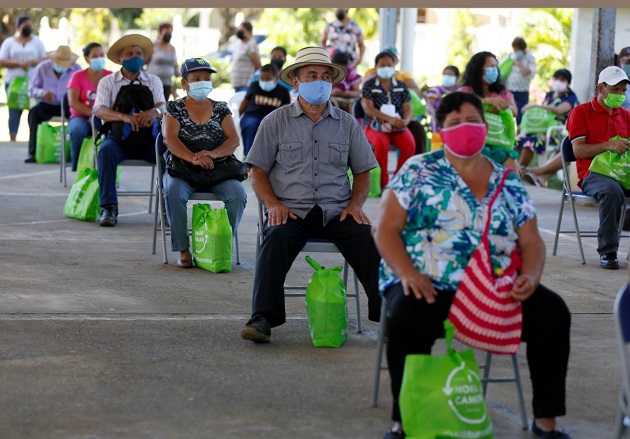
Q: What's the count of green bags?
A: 13